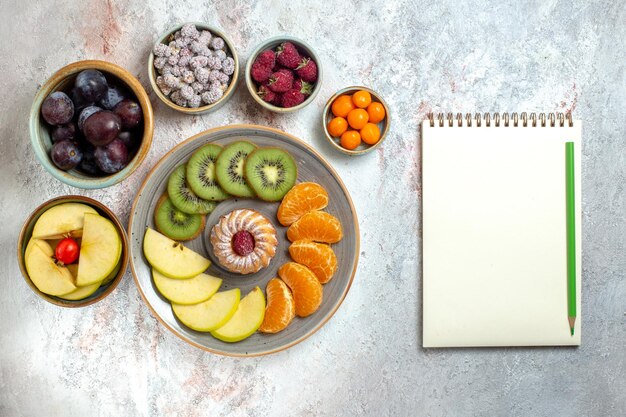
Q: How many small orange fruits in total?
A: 7